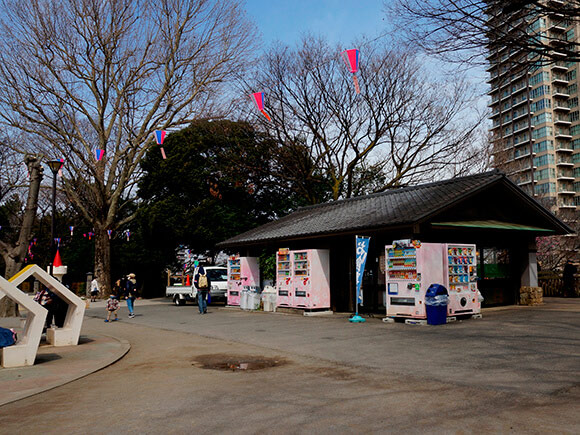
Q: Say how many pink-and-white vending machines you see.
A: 5